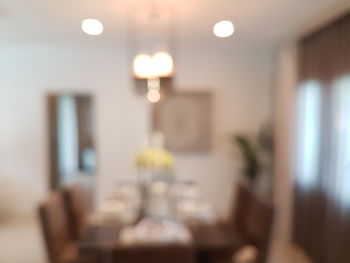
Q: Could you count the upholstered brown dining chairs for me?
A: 5